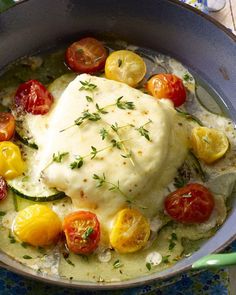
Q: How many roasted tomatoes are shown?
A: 12